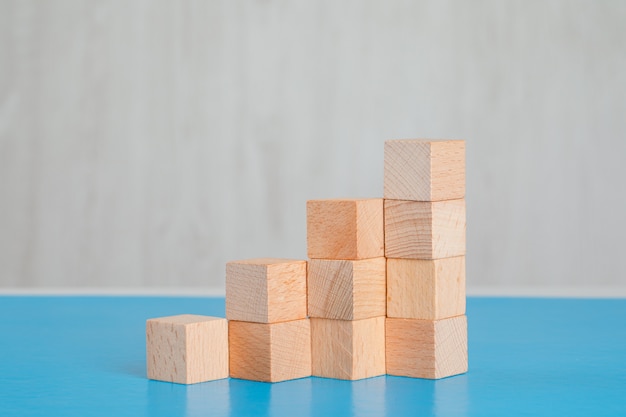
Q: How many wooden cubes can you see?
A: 10